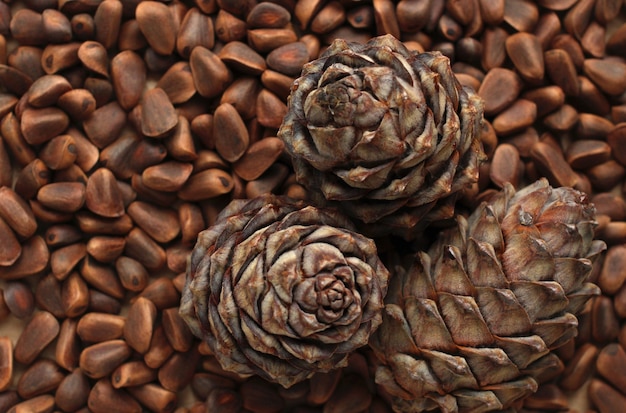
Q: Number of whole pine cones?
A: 3